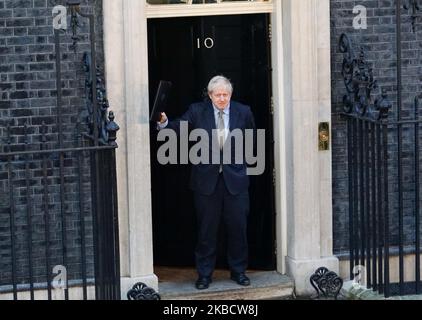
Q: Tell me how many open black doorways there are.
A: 1